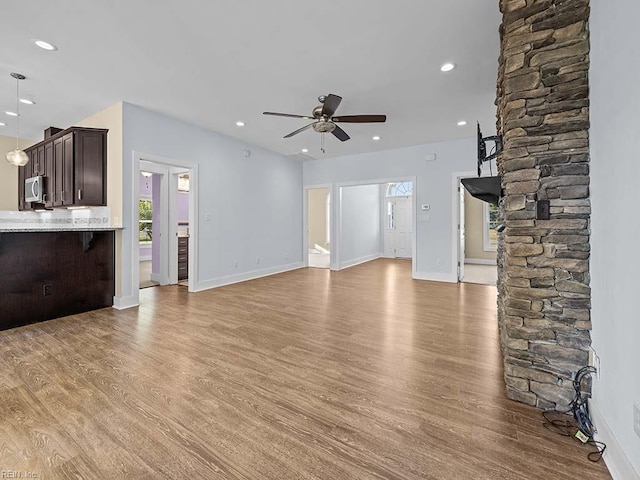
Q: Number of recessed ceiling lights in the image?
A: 9